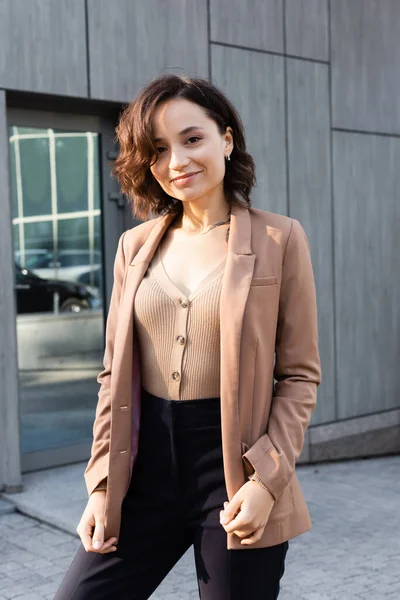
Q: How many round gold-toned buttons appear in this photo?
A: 3